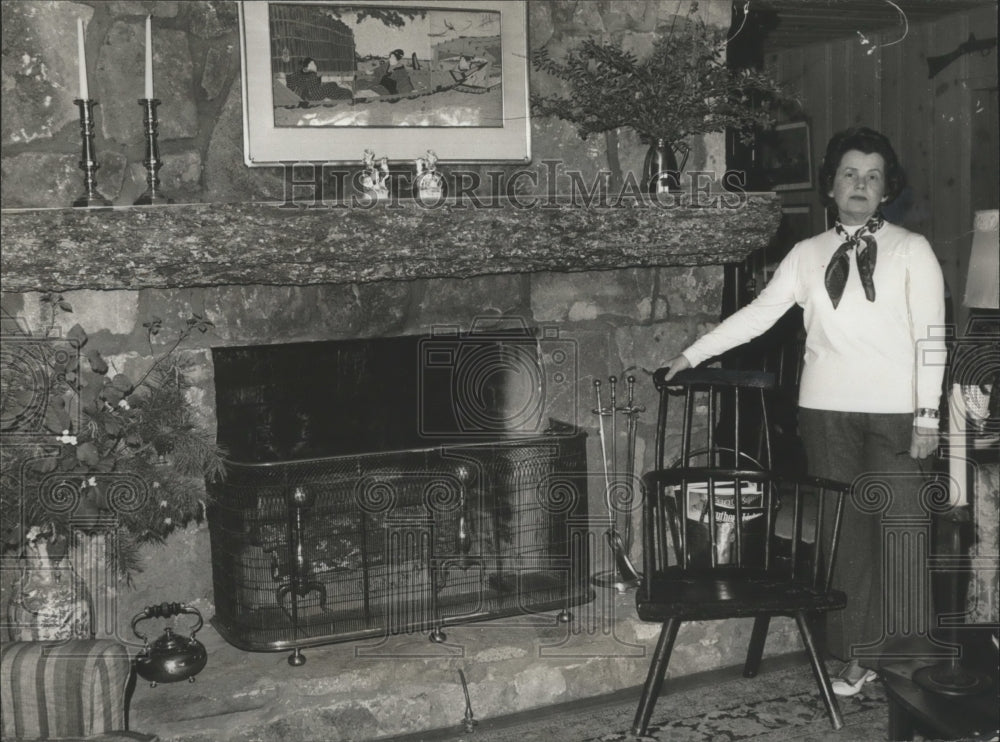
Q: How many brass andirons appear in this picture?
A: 2